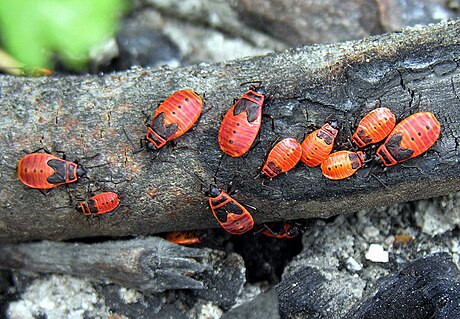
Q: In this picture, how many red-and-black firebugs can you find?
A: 12